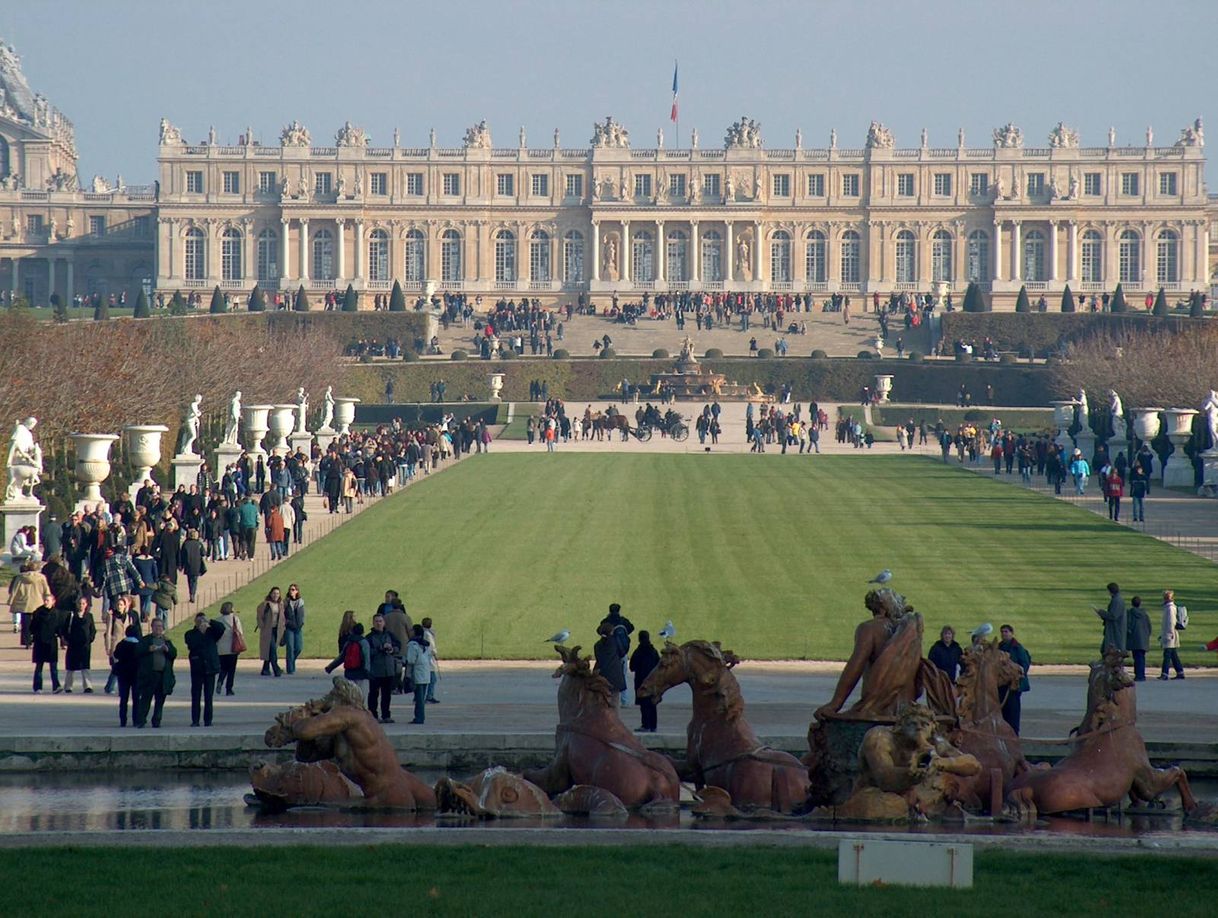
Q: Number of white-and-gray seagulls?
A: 4